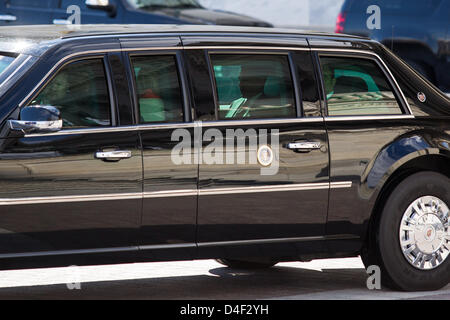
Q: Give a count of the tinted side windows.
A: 4